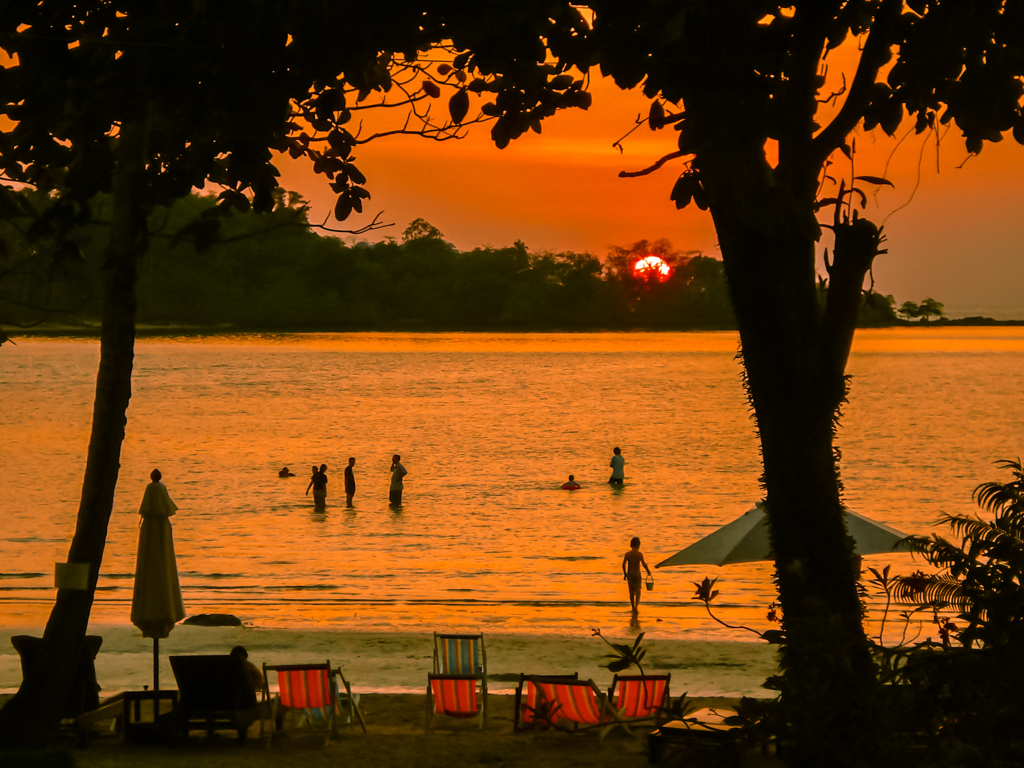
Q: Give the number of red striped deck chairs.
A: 5